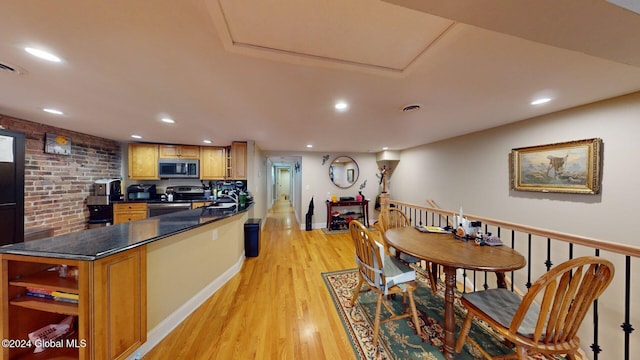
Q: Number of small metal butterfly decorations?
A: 2